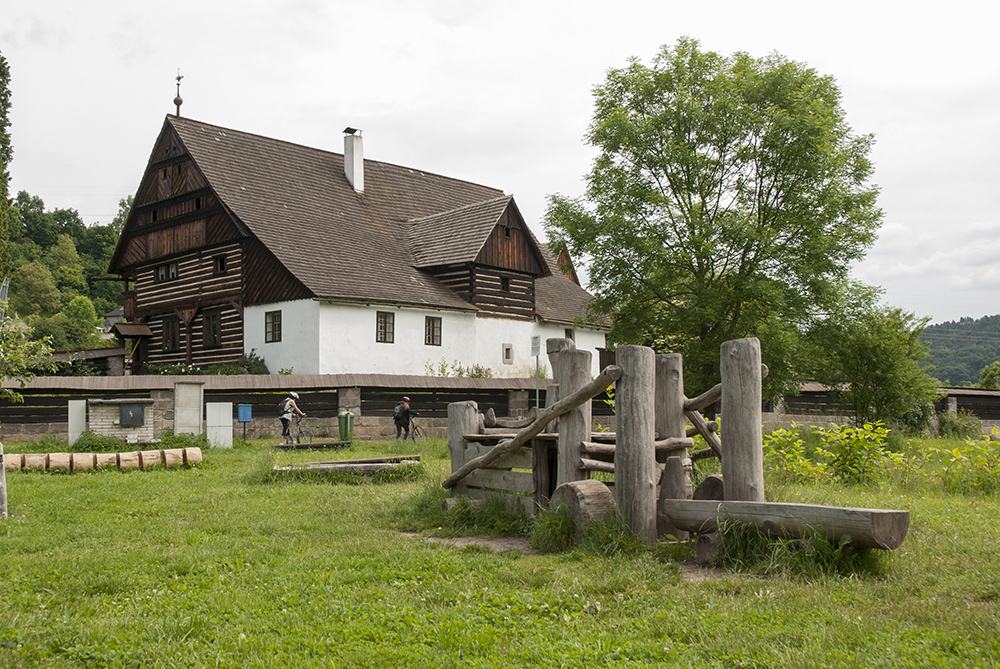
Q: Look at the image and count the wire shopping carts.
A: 0